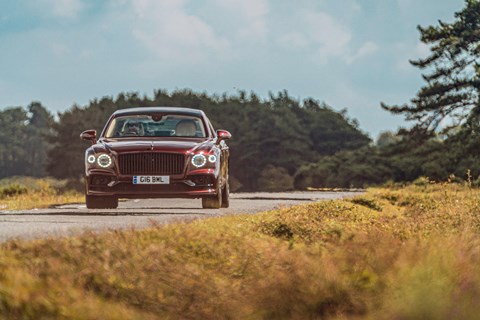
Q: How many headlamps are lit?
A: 4